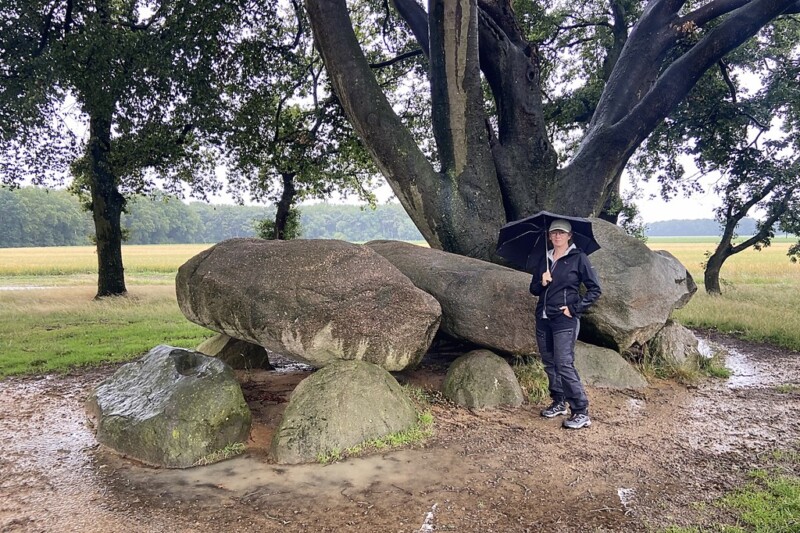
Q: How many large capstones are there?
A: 3